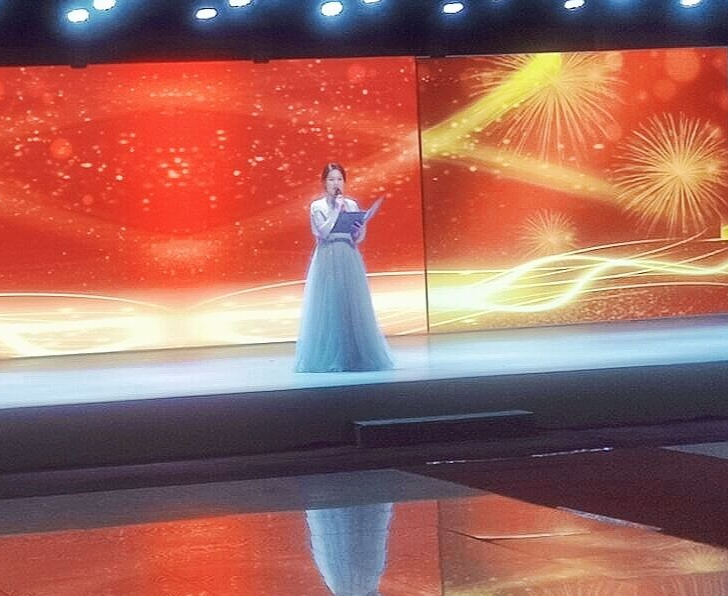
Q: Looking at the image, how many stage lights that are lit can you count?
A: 9